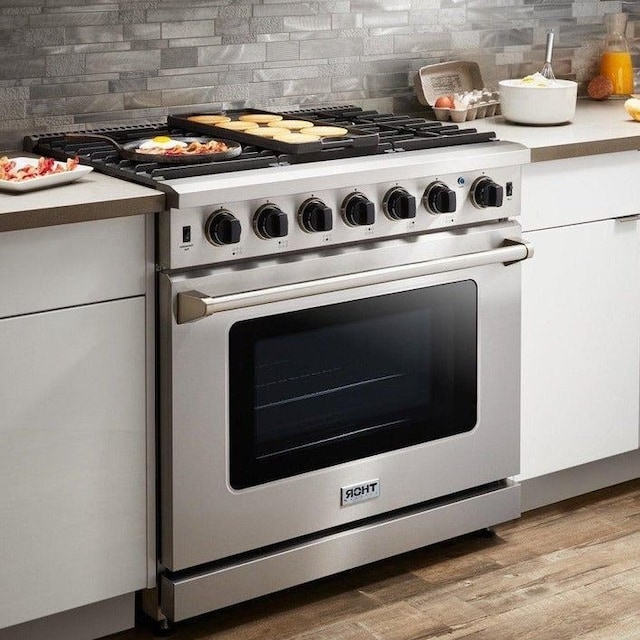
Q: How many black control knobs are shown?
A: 7